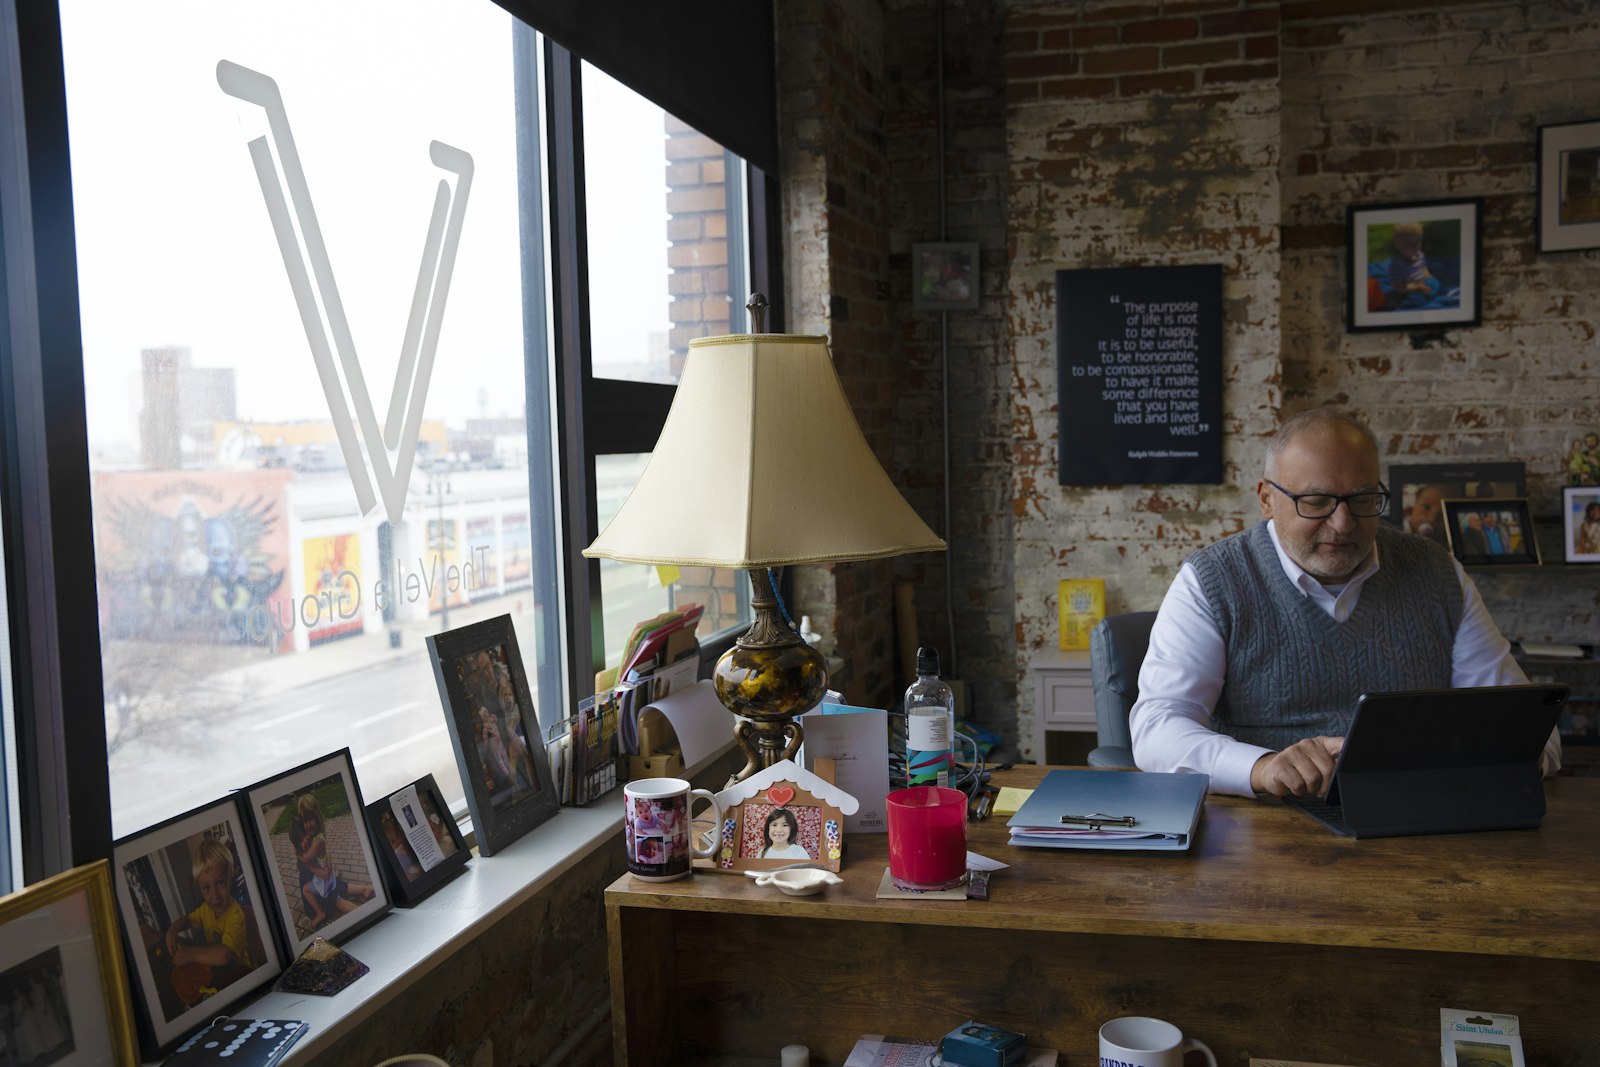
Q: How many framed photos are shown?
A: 12